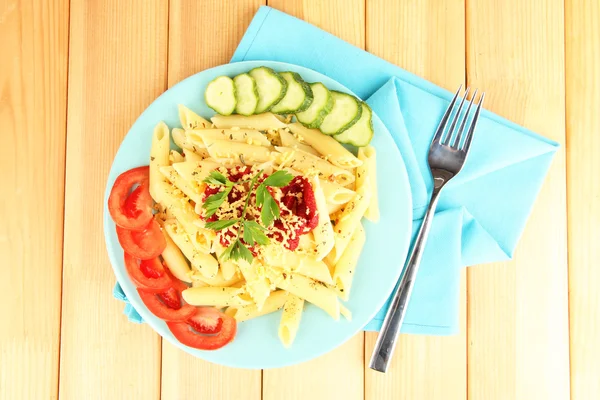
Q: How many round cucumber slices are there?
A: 7